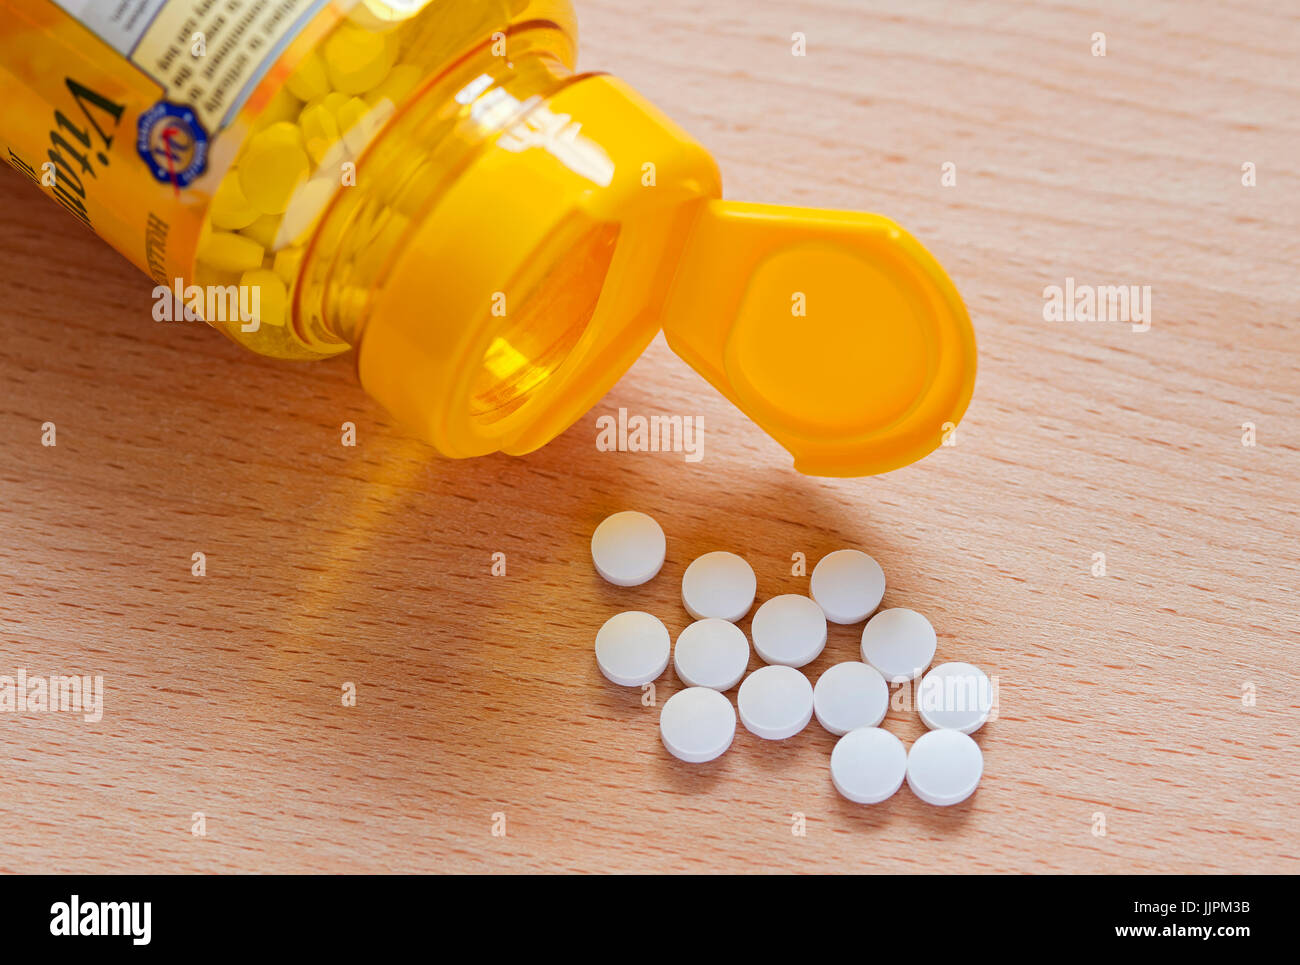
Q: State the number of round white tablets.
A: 13